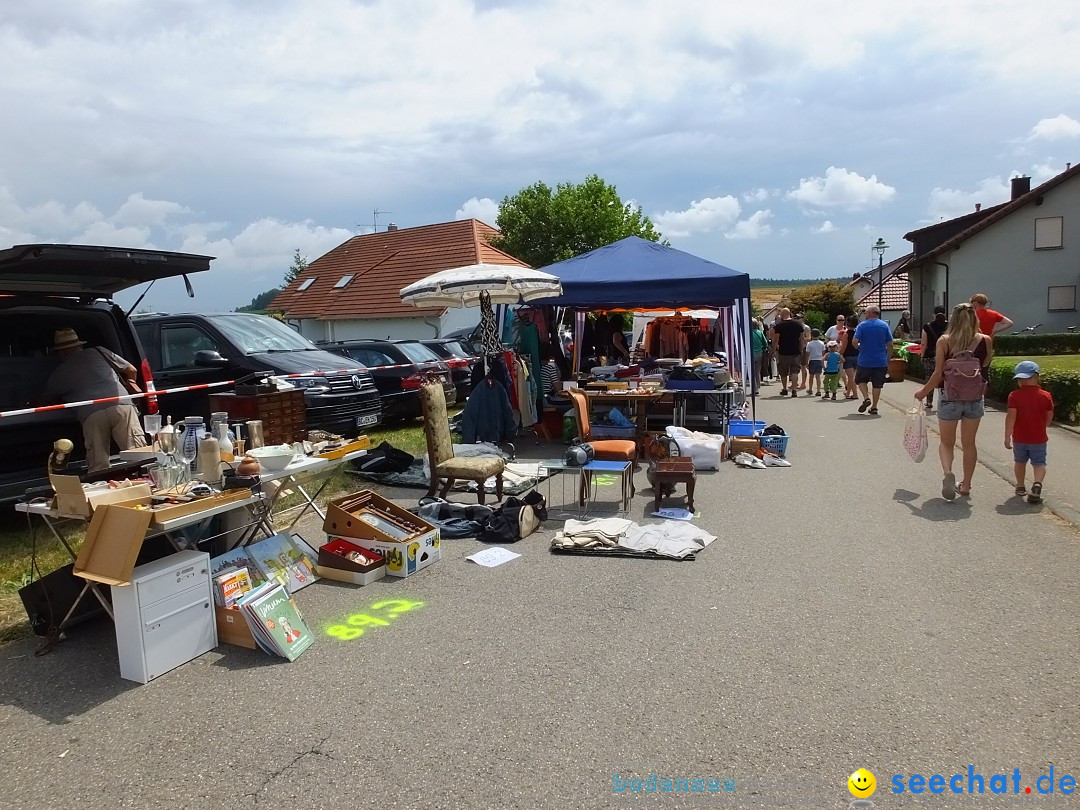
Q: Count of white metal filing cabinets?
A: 1